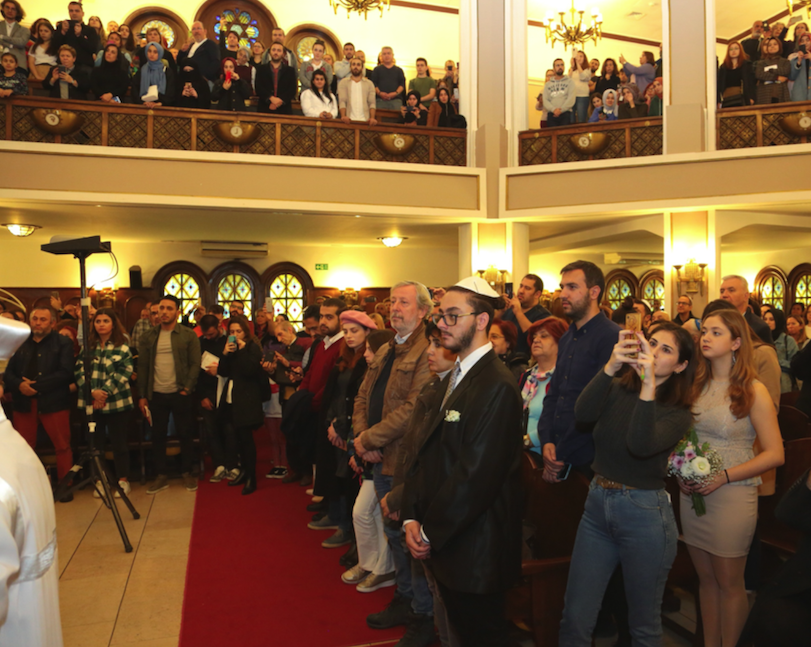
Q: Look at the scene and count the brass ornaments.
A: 5